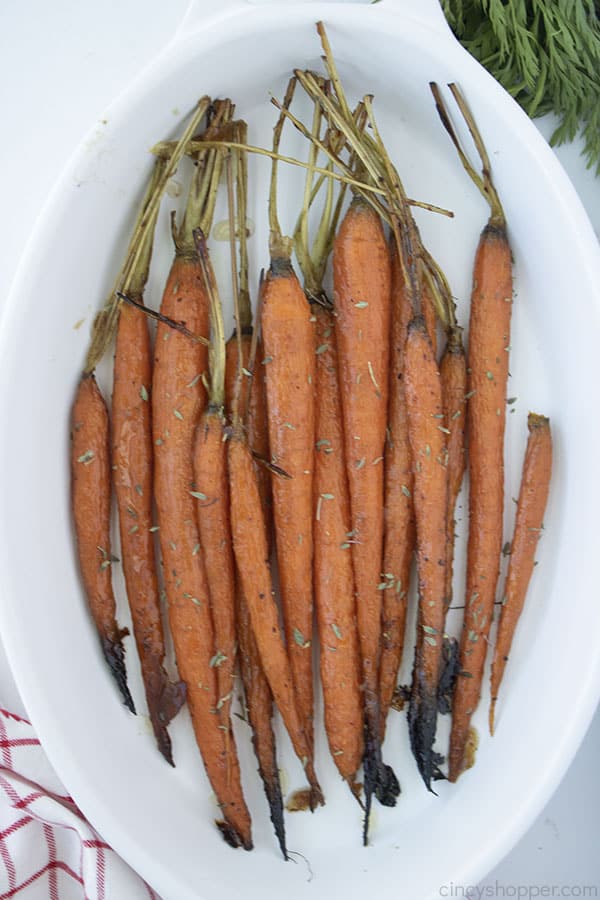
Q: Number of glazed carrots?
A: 14